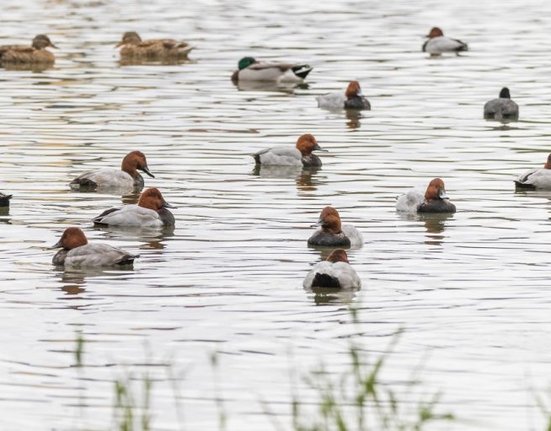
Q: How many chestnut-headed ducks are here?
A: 10